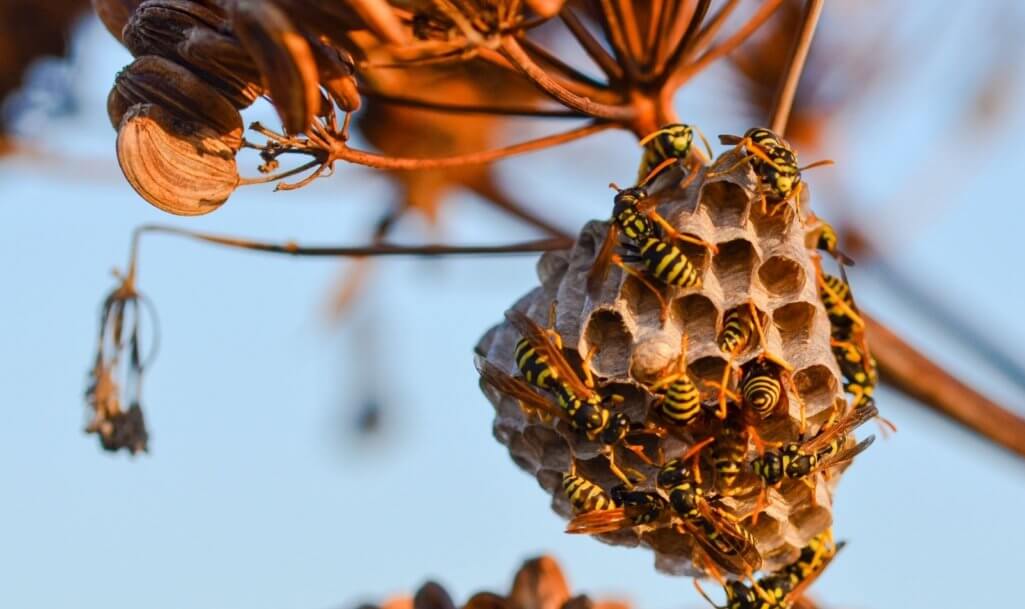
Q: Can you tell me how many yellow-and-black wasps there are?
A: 14